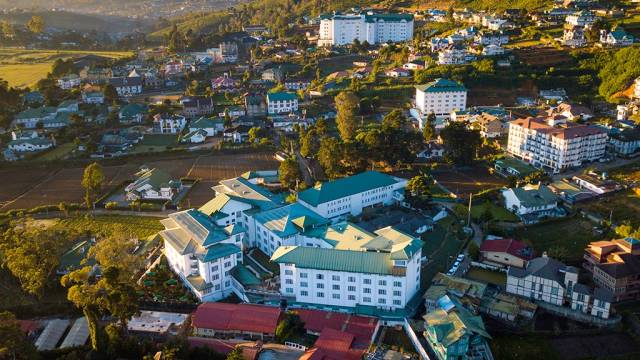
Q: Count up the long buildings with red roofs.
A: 2